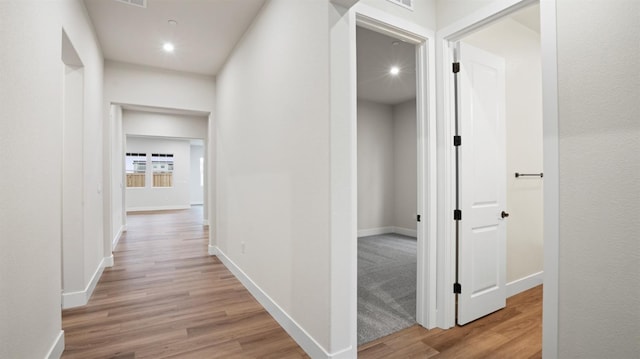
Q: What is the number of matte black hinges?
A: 4